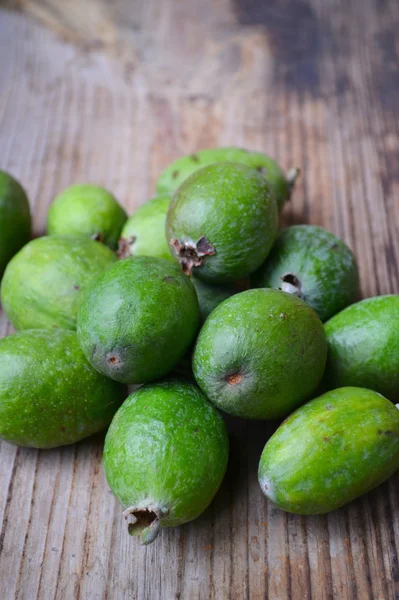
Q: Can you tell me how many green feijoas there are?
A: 14